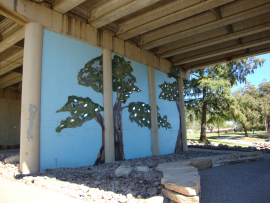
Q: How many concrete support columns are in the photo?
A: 4